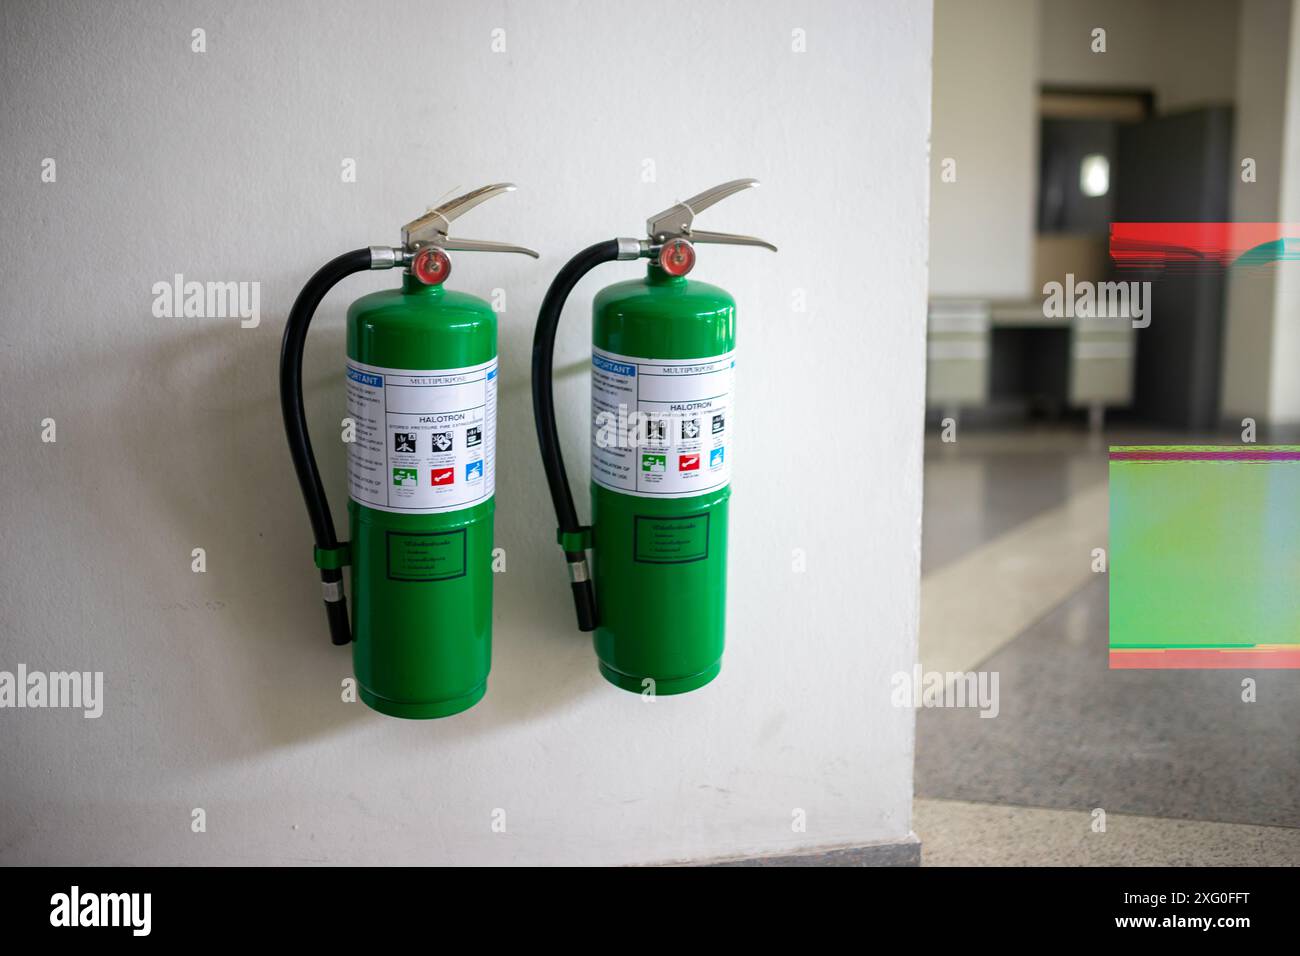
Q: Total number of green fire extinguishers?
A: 2